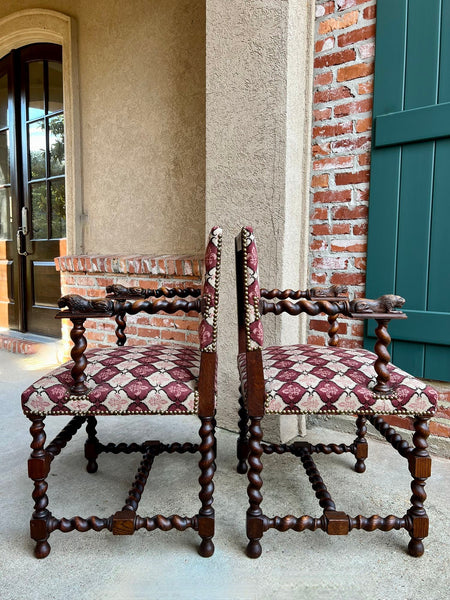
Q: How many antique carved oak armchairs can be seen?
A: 2